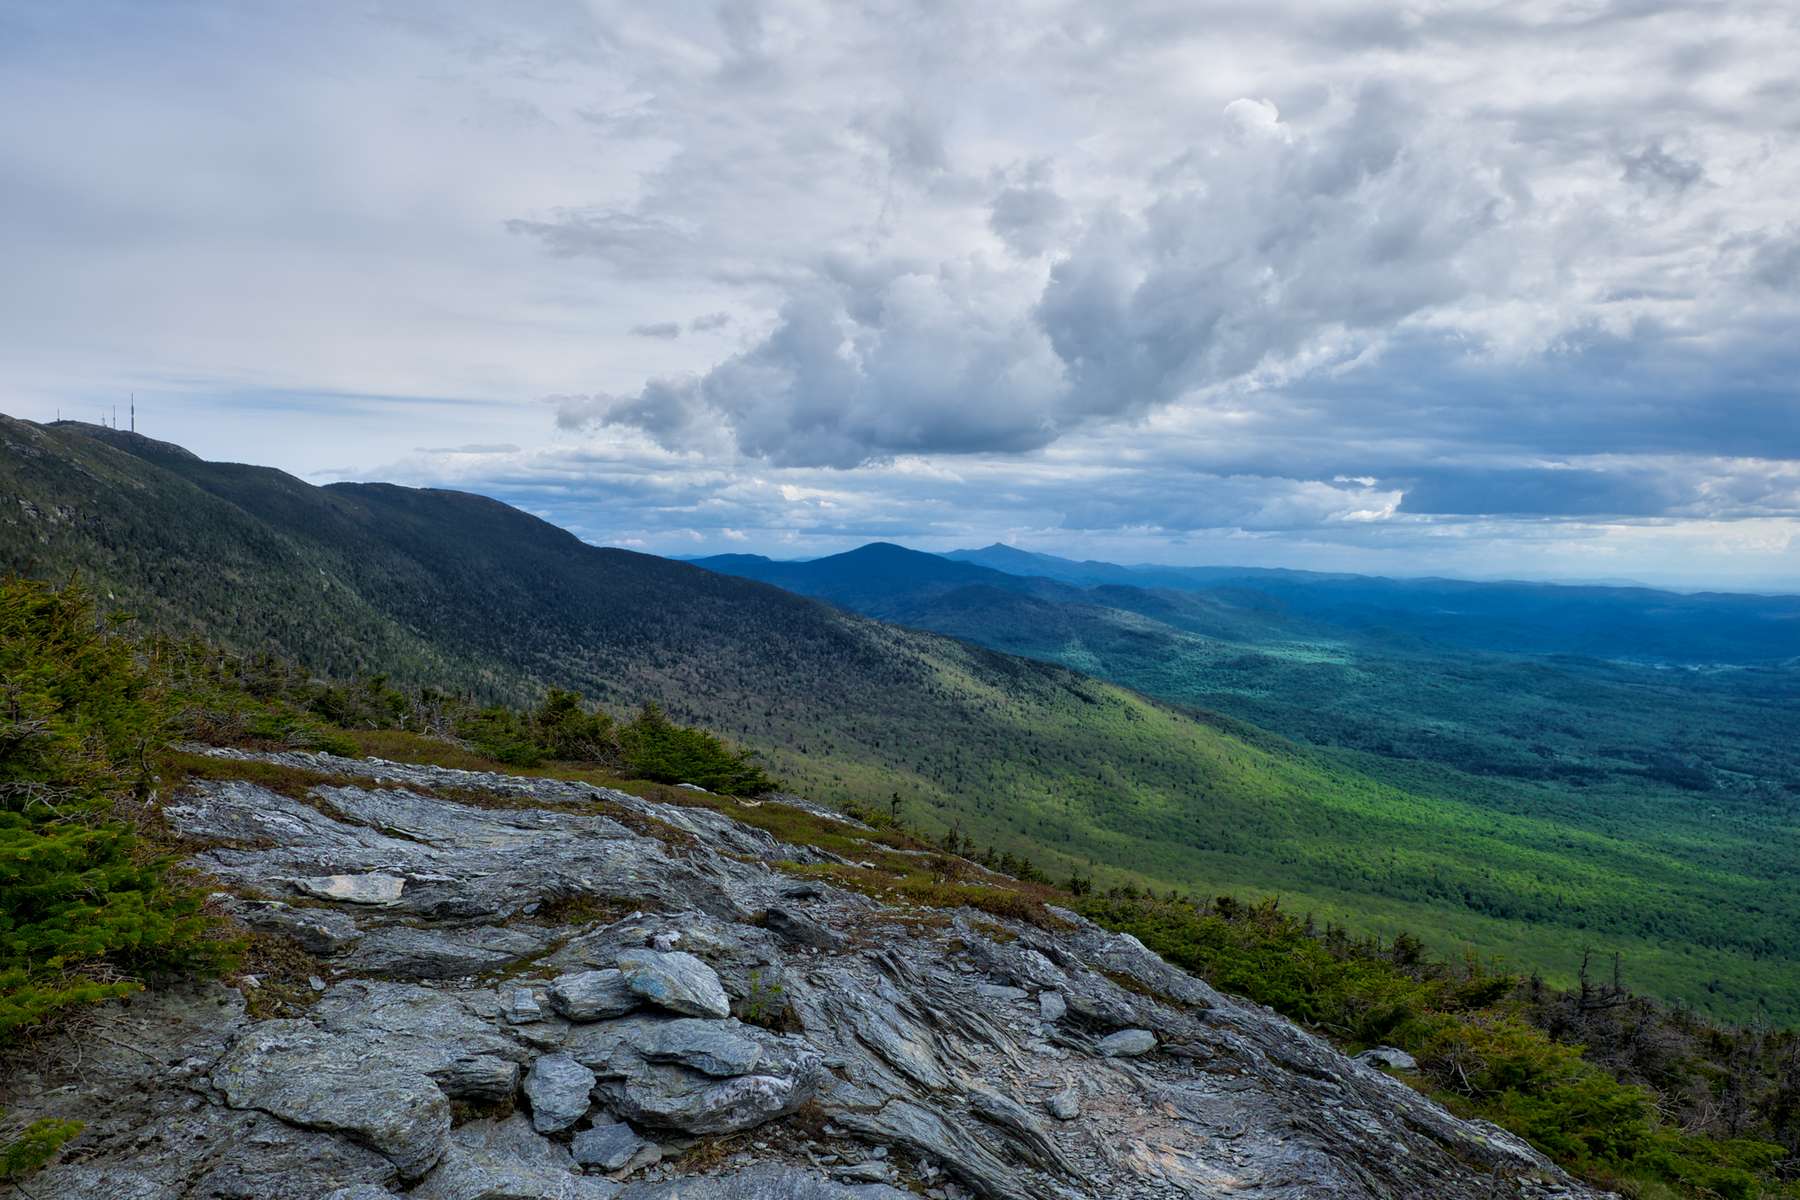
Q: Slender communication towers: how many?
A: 4